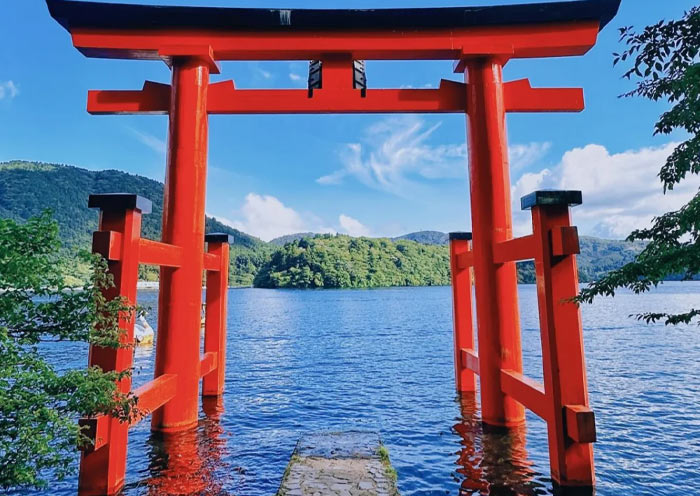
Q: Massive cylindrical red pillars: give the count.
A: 2